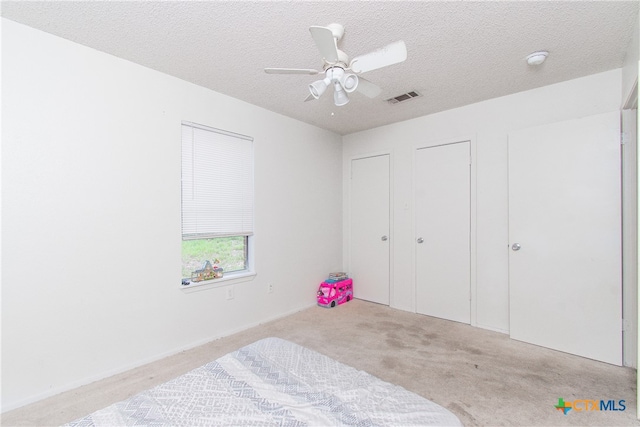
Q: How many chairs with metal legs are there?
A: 0